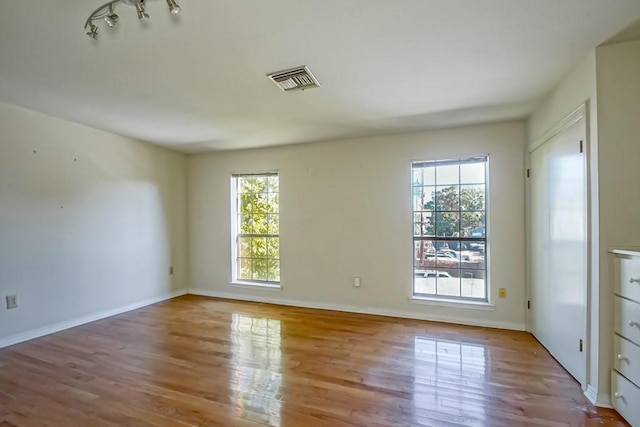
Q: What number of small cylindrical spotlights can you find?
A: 4